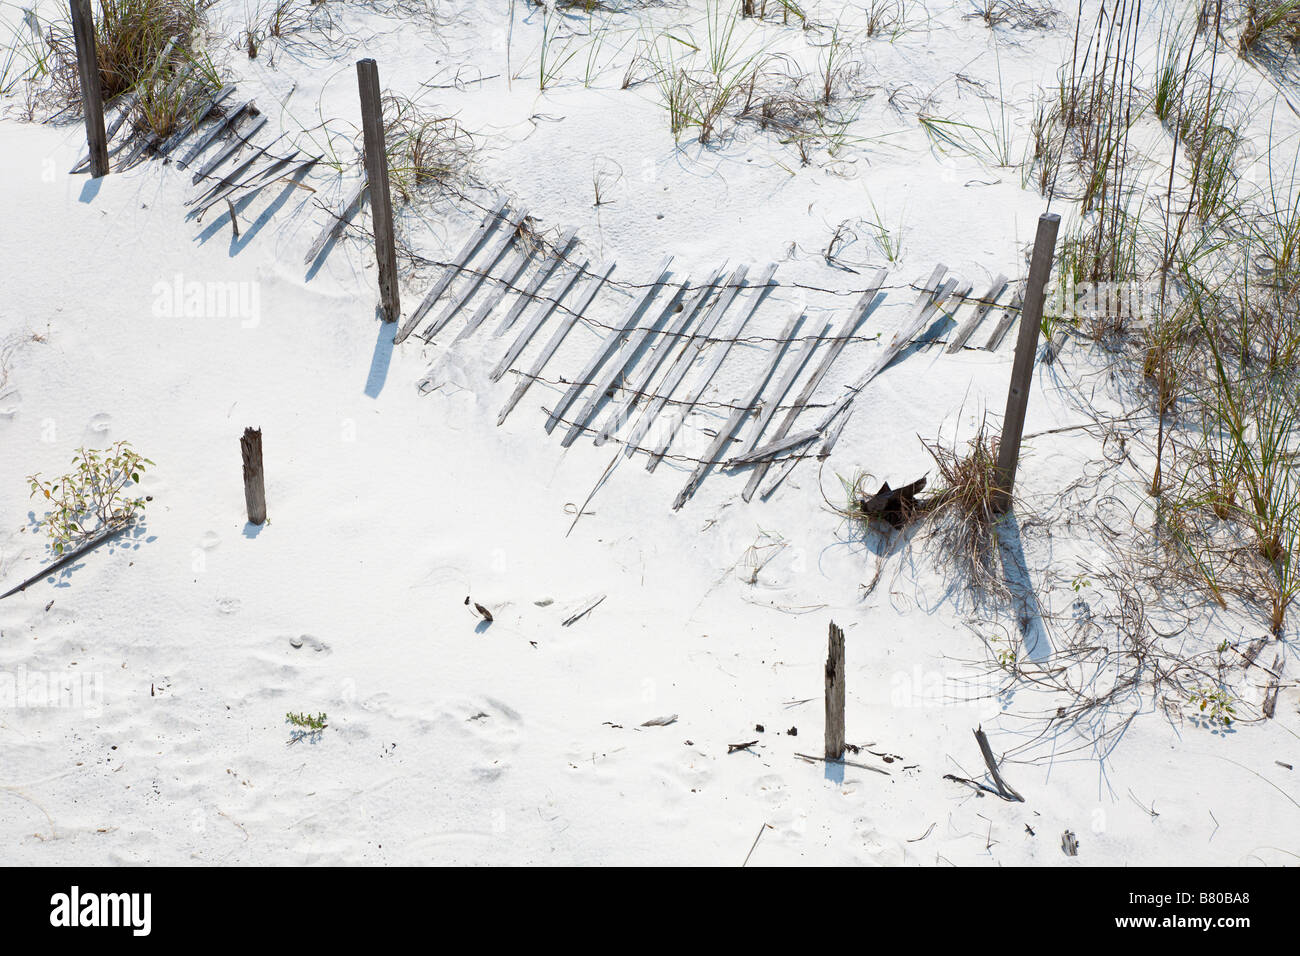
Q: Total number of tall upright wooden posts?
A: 3